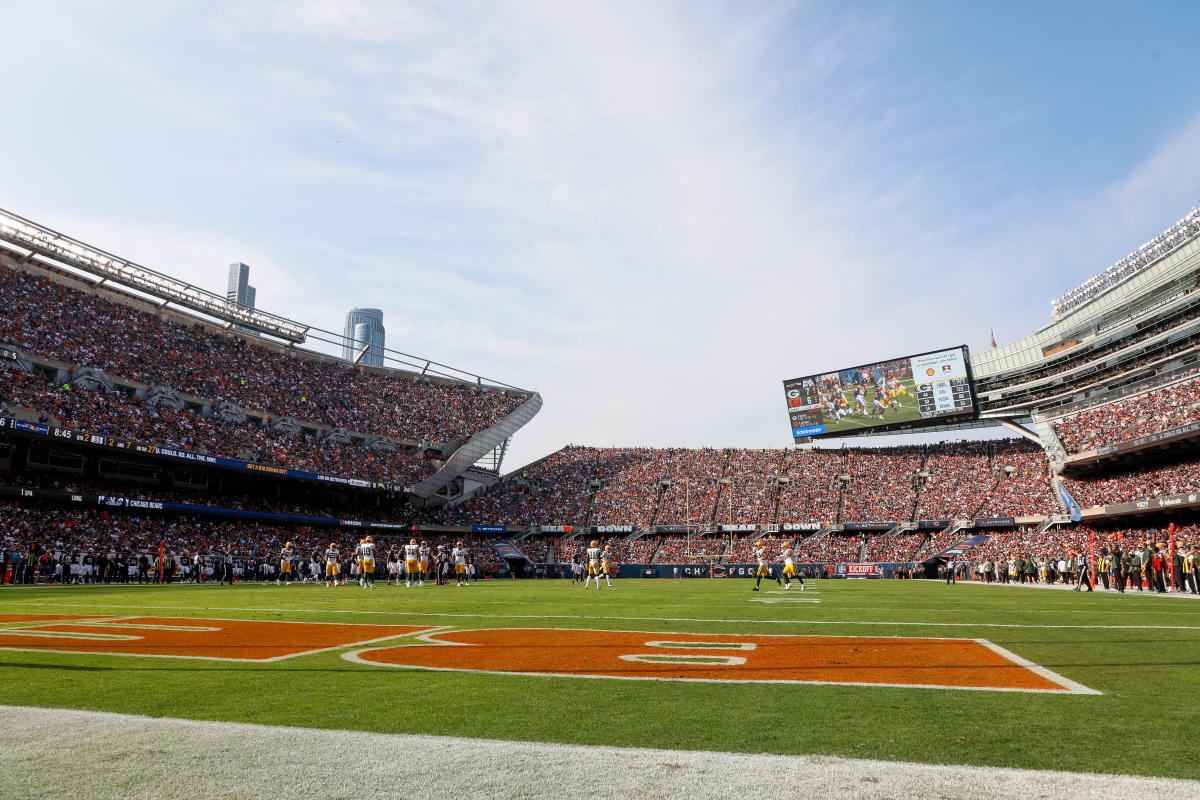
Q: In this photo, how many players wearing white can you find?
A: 11